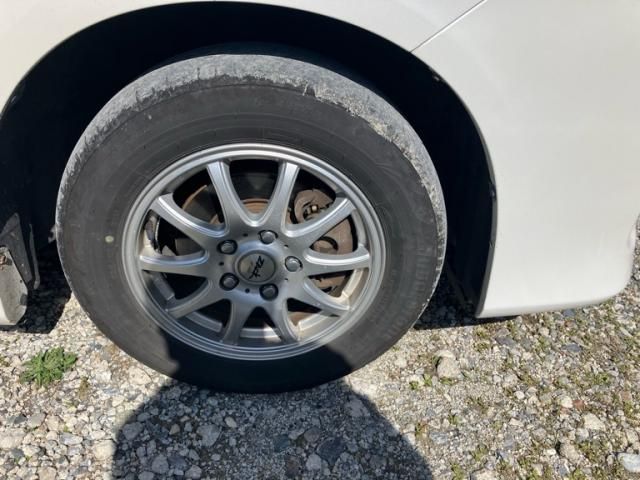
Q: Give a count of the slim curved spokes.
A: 10